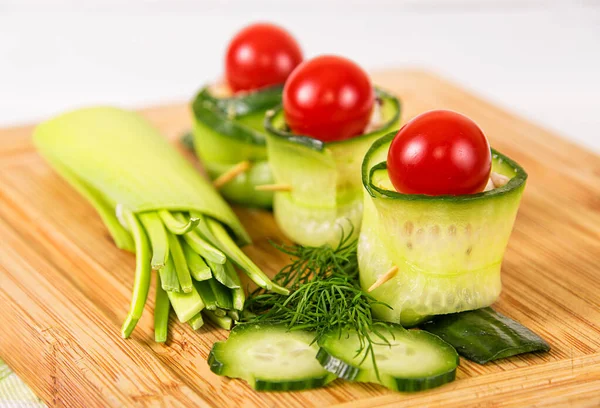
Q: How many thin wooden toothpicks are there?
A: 3